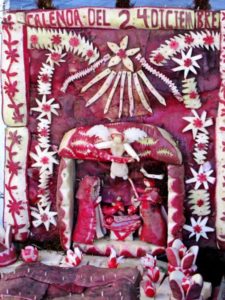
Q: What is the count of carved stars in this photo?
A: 9